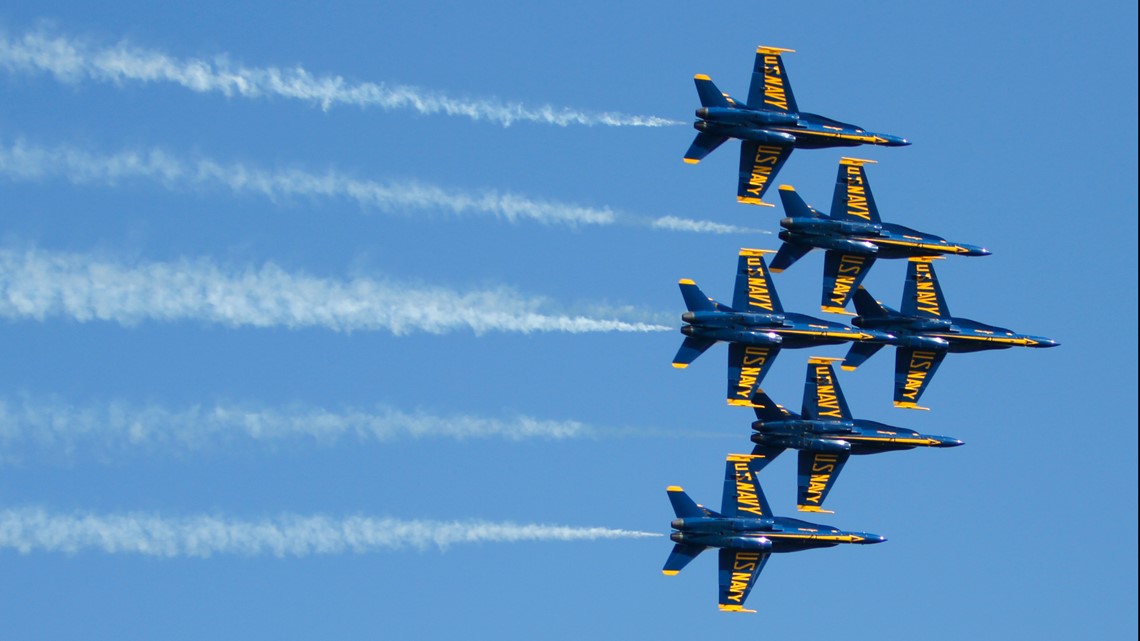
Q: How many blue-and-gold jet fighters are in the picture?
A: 6